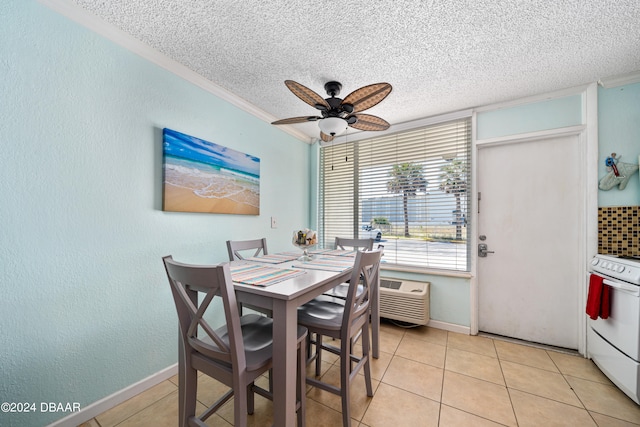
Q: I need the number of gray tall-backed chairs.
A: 4